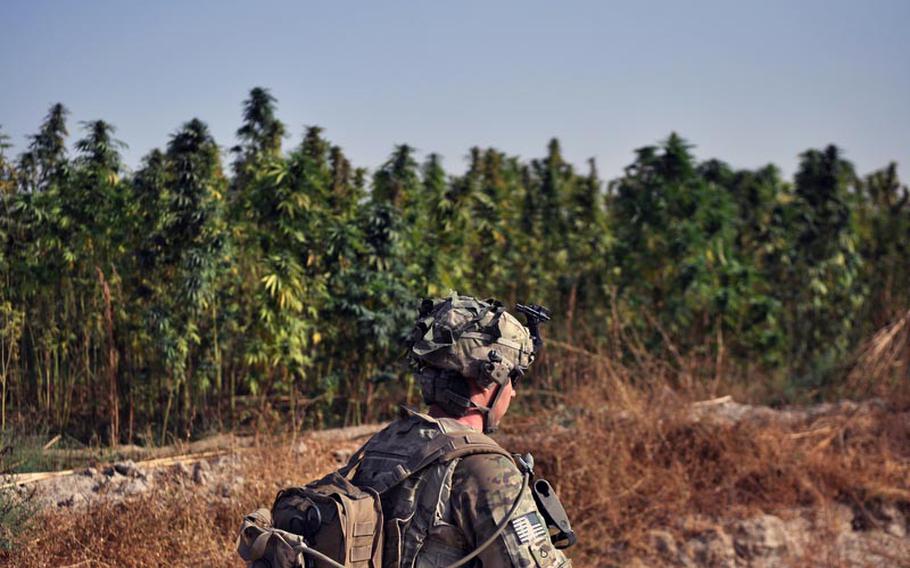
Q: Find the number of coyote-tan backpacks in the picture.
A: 1